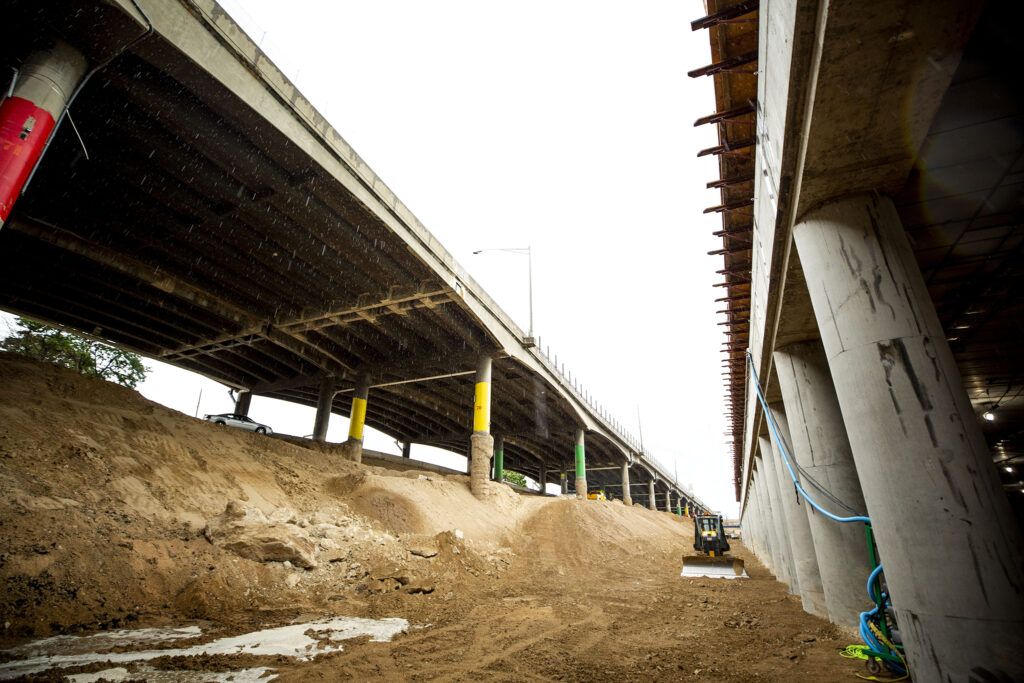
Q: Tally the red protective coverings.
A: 1